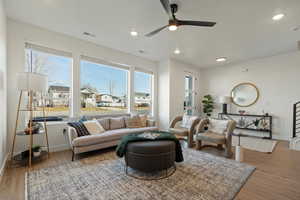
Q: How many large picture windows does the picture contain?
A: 3